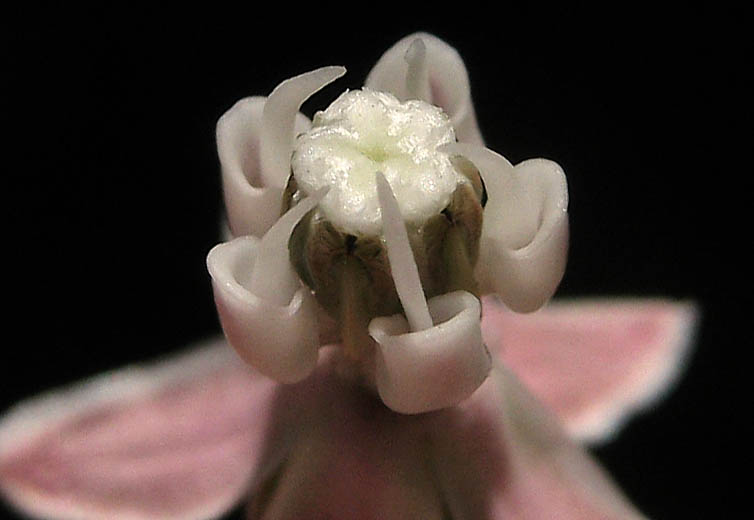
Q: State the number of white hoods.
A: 5